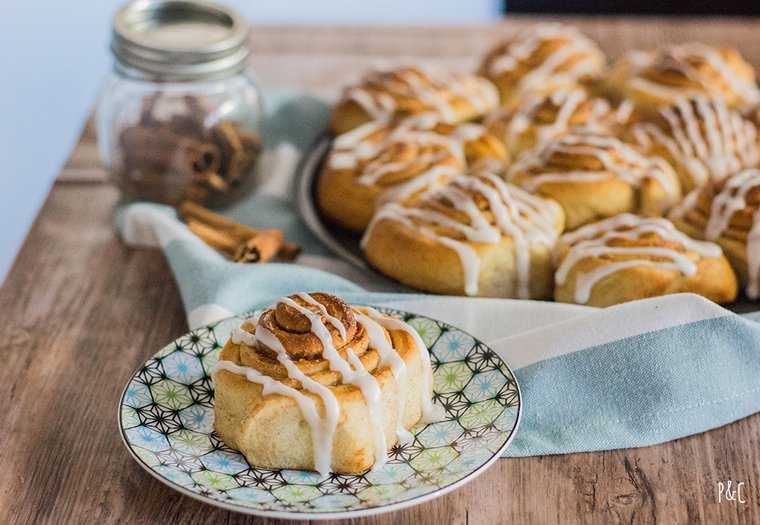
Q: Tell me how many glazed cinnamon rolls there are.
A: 11